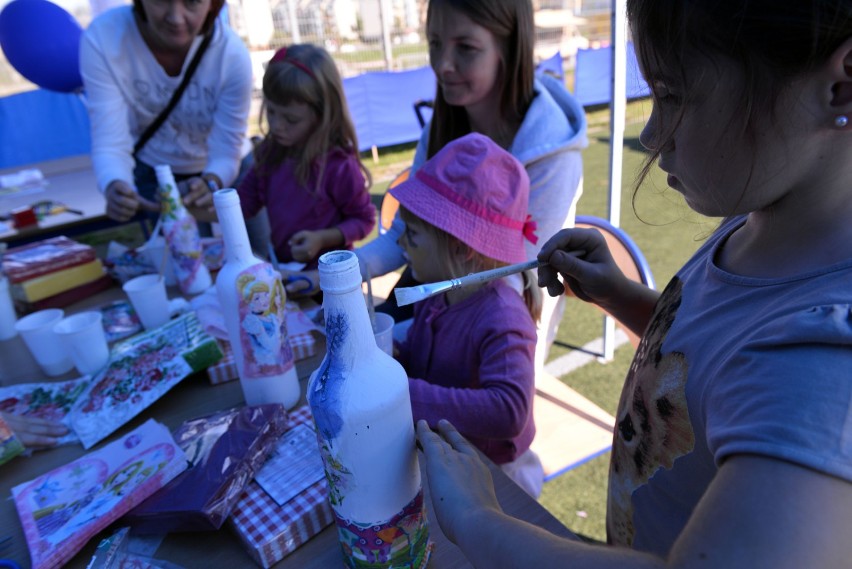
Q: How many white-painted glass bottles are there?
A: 3